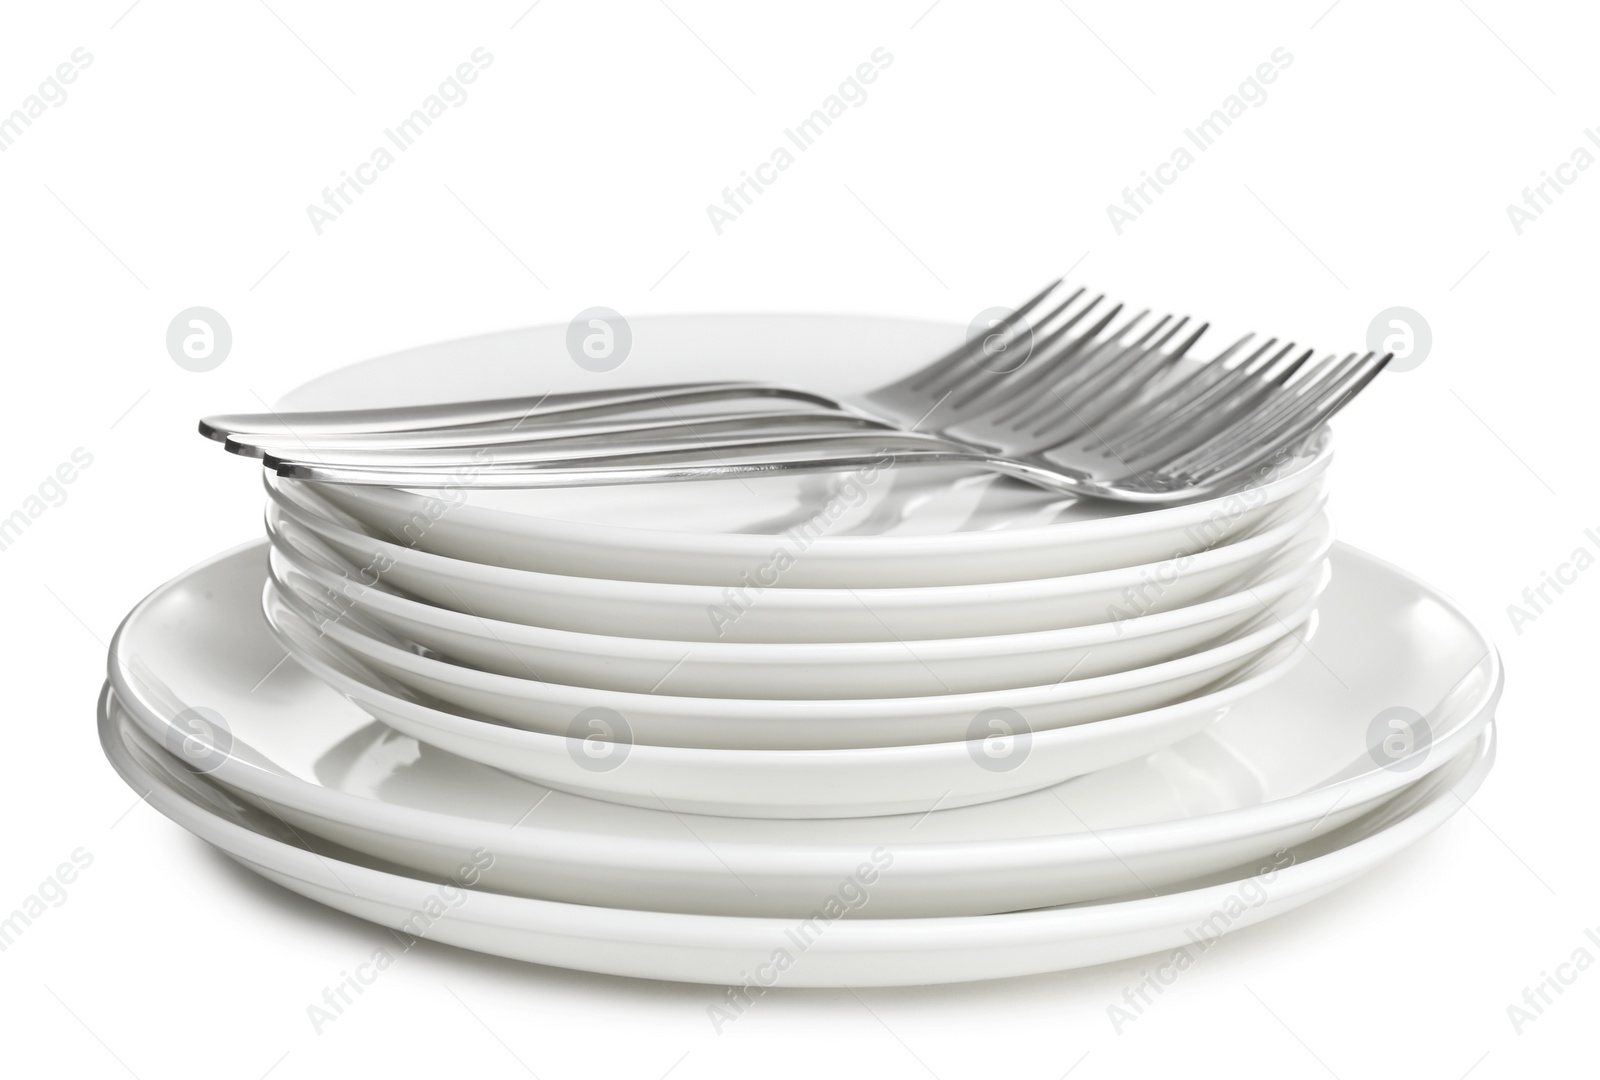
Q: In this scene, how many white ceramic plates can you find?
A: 7